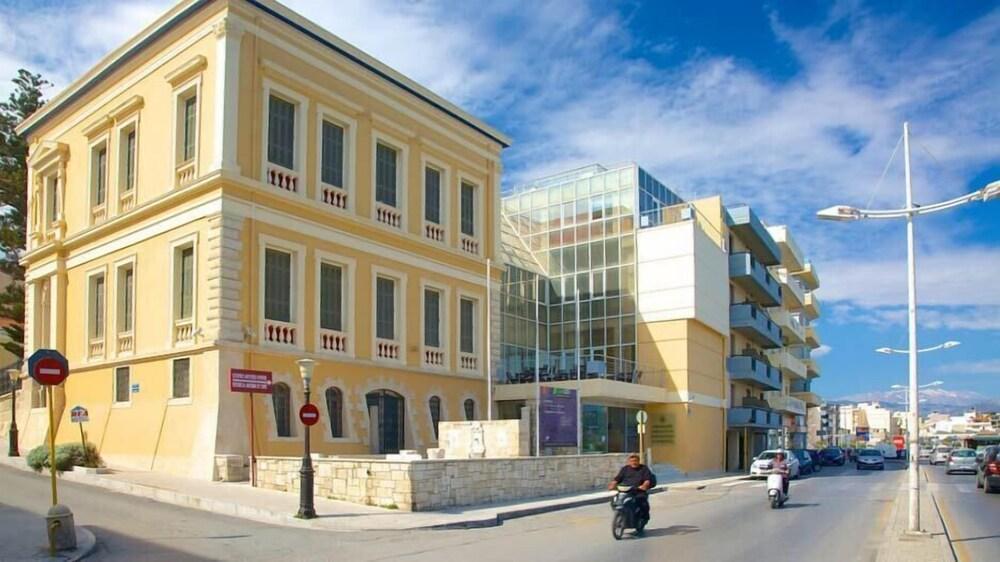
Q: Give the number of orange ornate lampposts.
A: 0